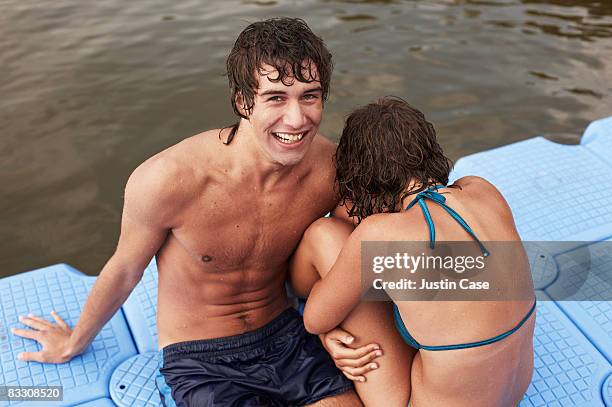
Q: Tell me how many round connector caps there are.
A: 3